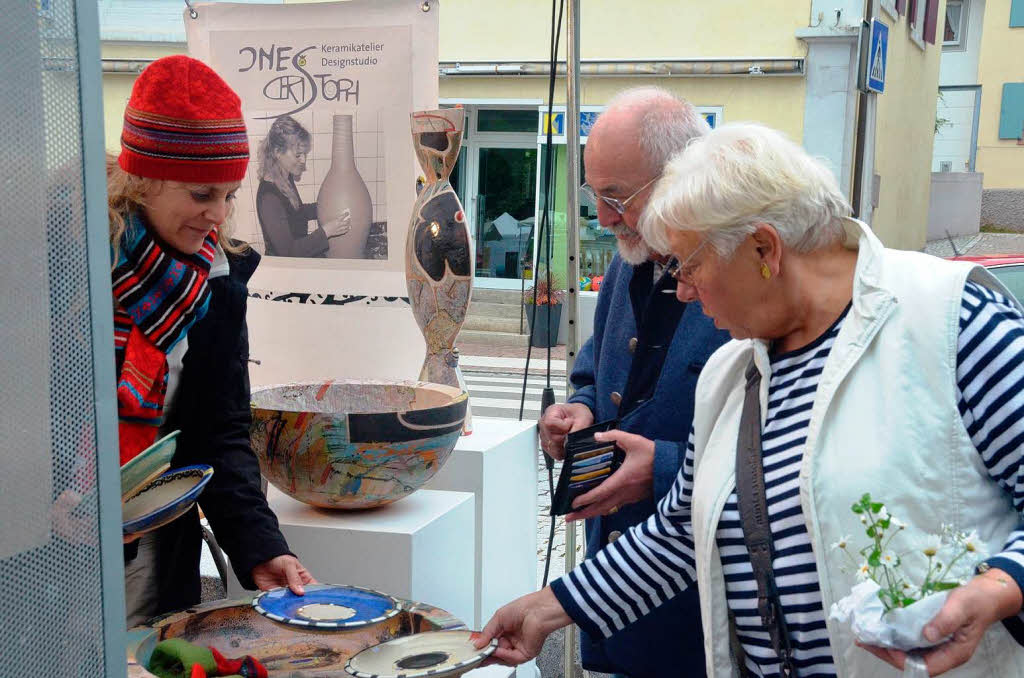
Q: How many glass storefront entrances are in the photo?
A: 1